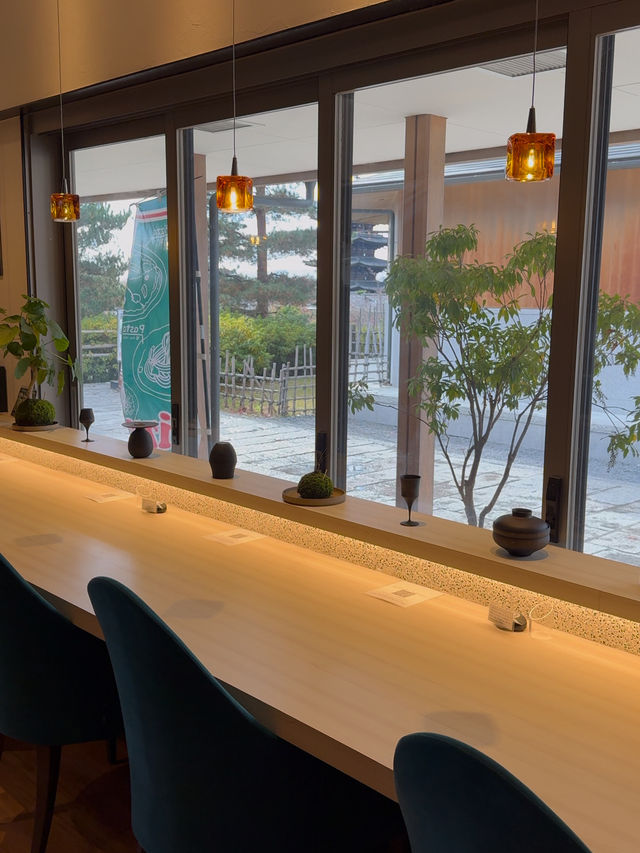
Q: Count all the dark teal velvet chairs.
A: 3